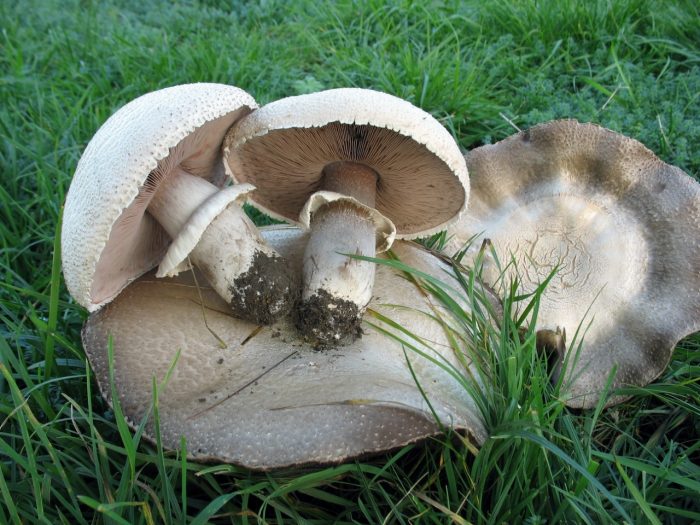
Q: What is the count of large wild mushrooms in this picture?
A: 4